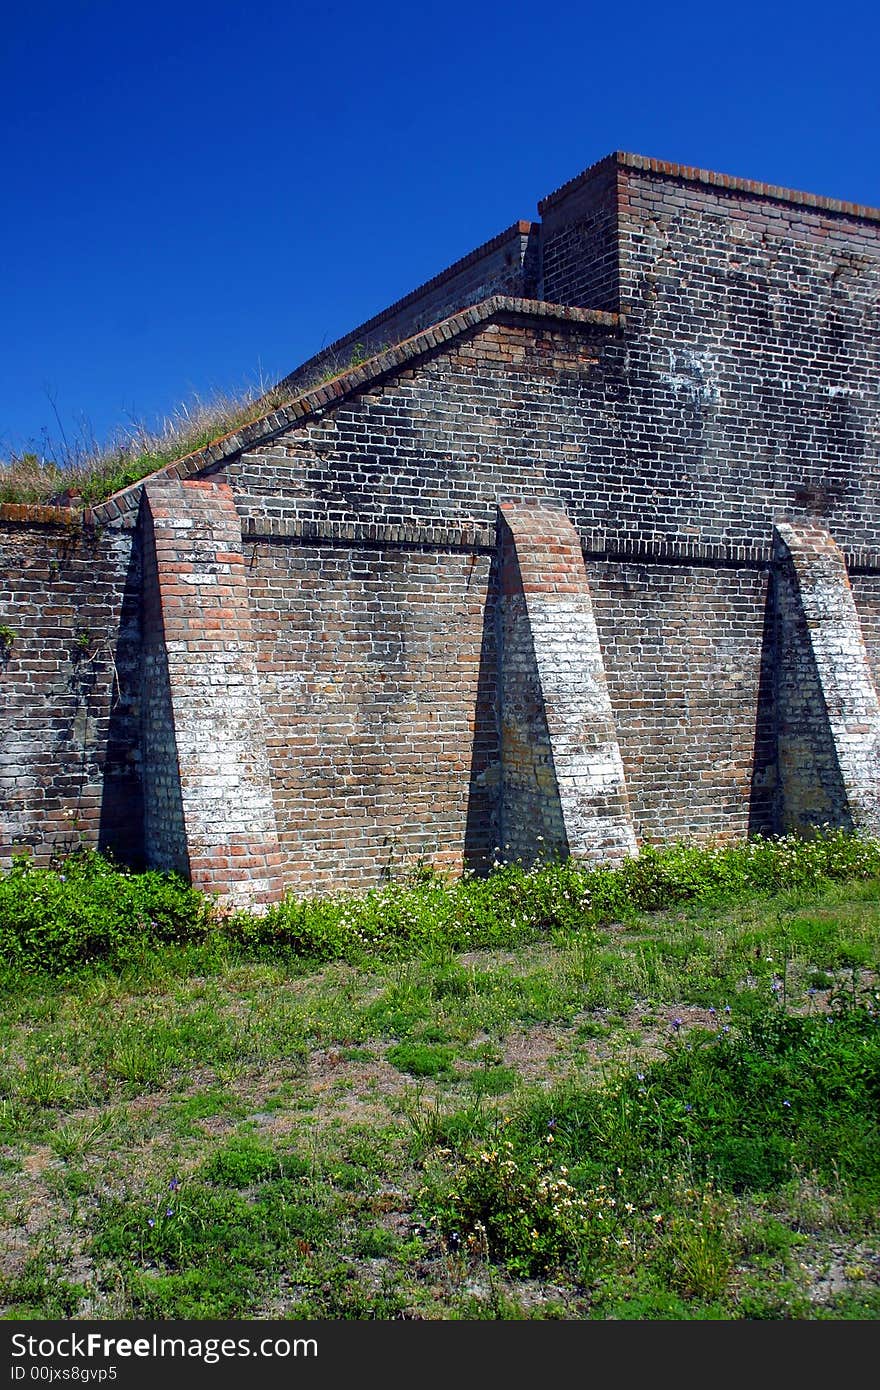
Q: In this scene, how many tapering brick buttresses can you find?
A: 3